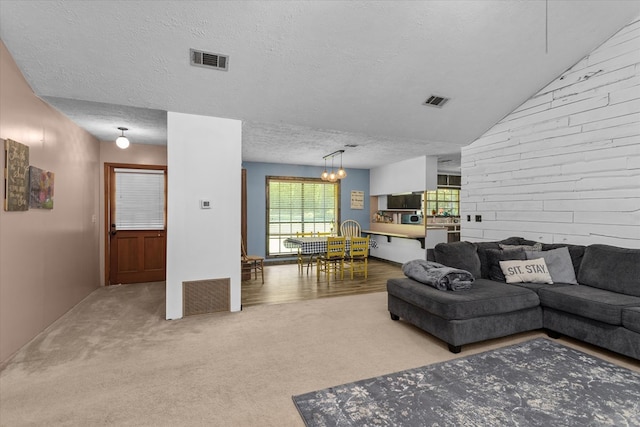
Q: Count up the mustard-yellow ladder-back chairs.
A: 4